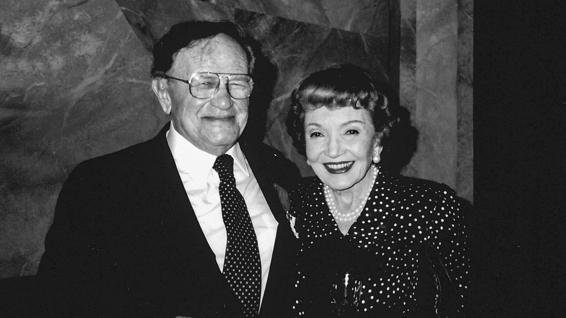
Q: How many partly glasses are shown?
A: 1